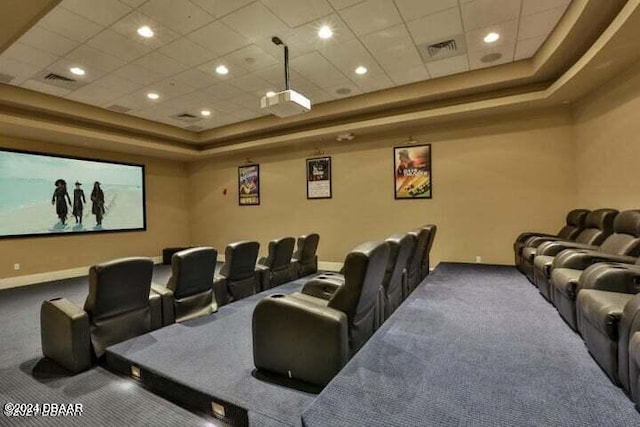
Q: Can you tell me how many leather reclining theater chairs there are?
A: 14